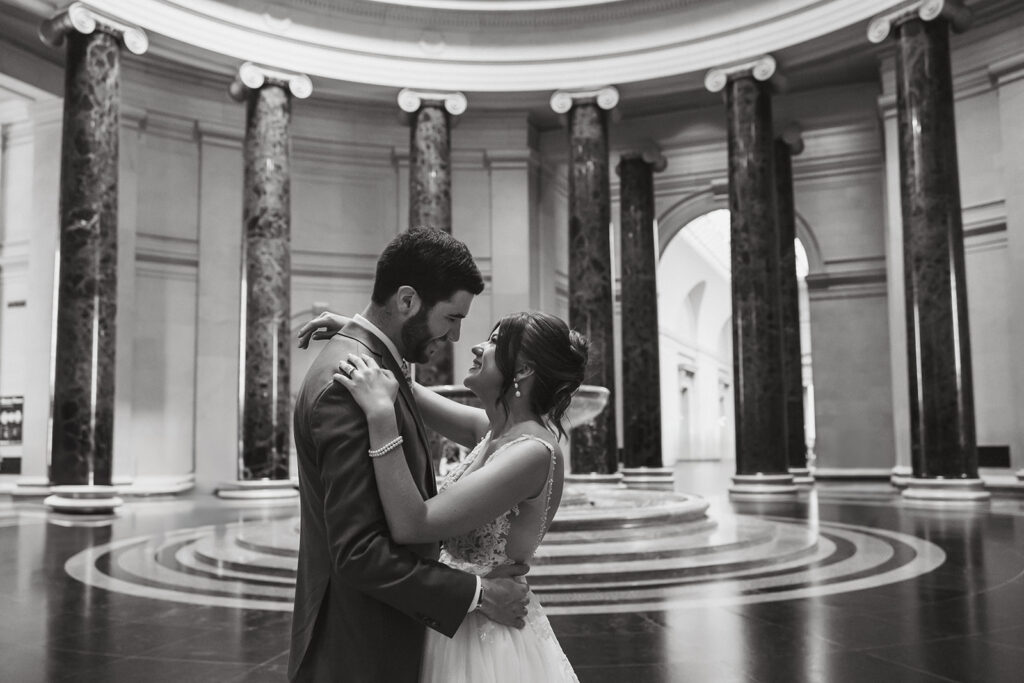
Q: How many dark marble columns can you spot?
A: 8